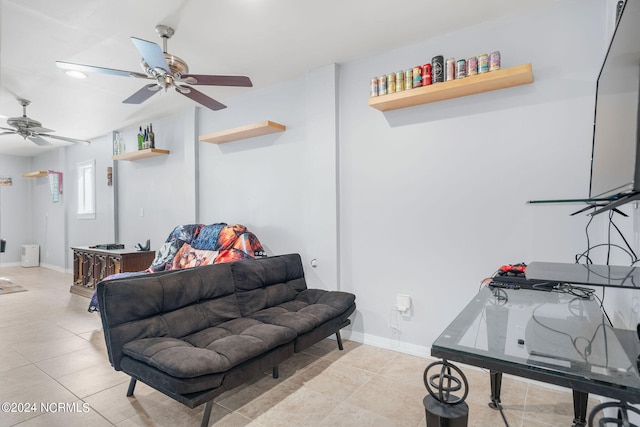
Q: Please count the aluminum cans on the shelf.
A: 13